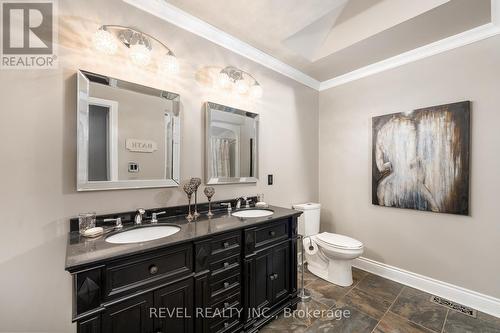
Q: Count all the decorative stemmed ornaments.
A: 3